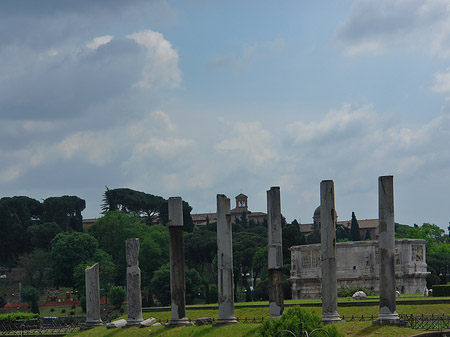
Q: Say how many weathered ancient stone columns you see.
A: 7